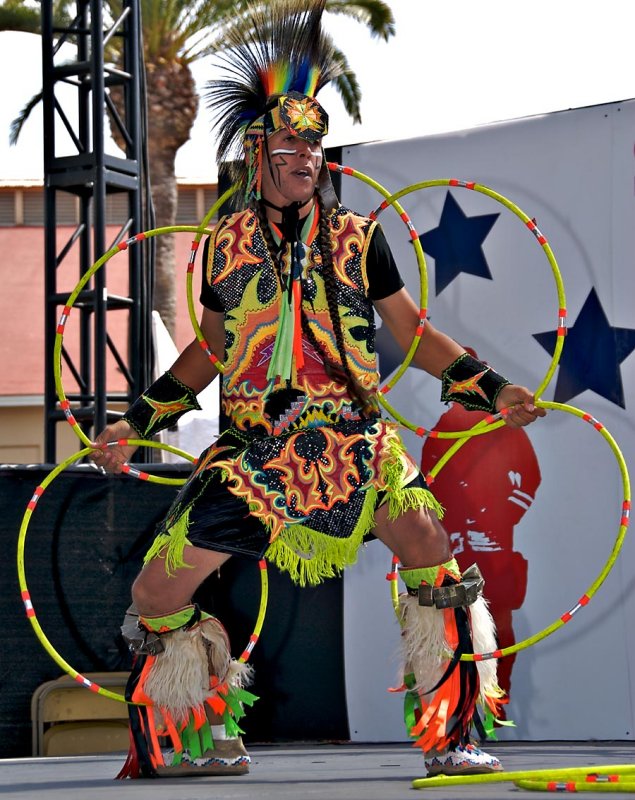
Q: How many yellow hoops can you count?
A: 7